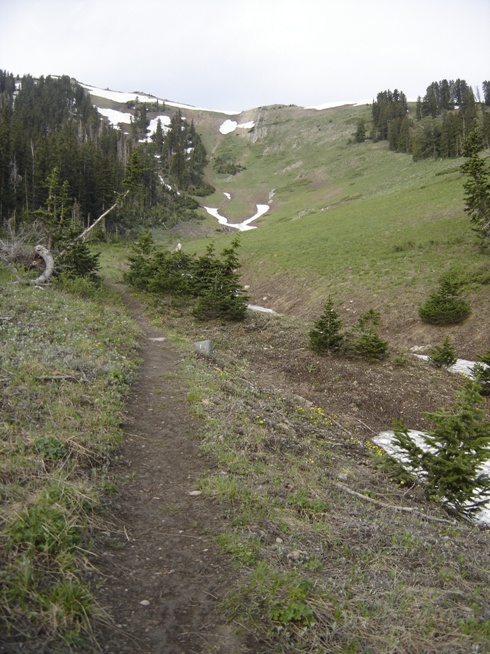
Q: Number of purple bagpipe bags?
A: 0